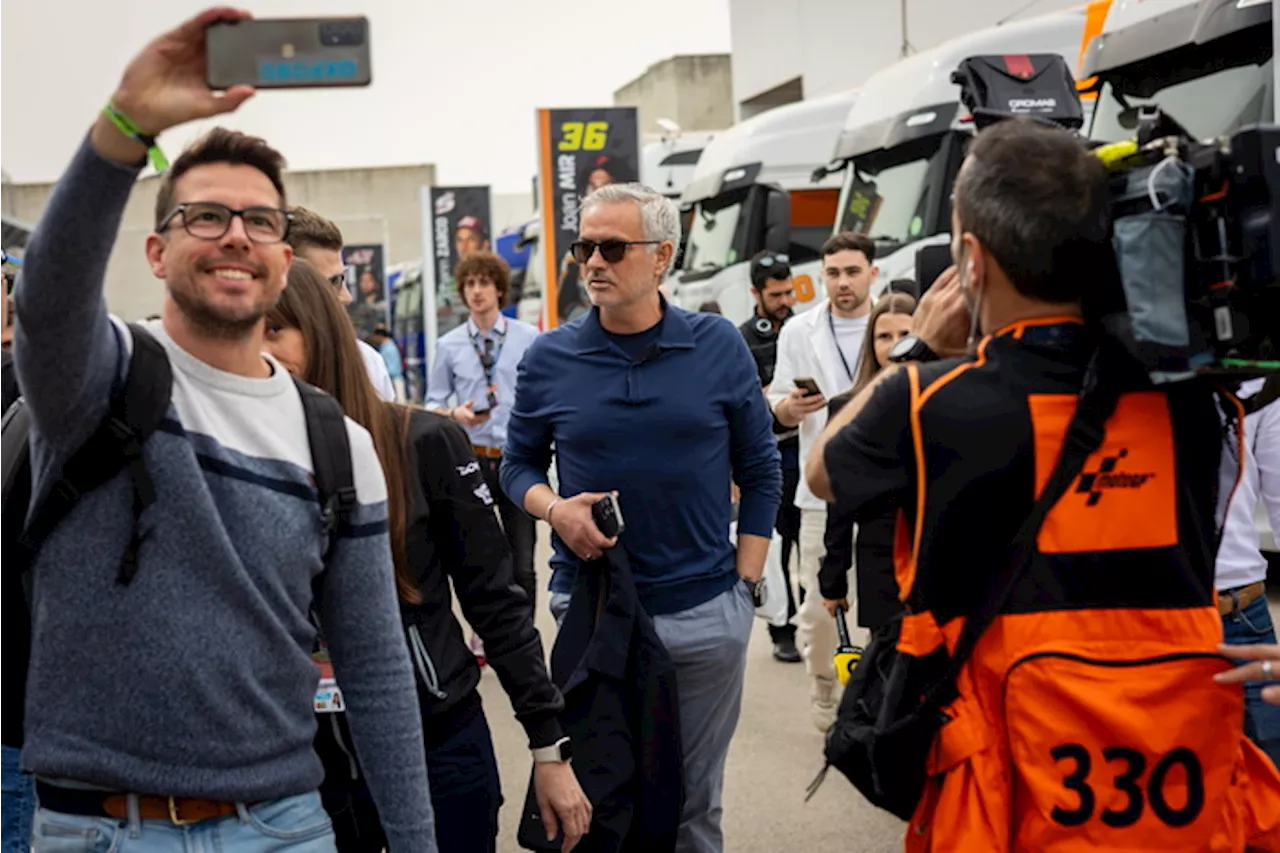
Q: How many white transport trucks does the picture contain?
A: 4